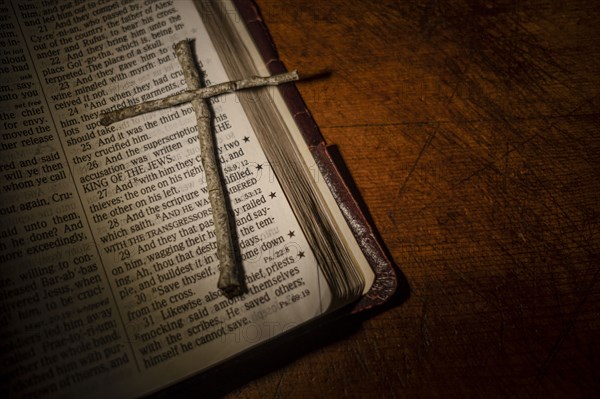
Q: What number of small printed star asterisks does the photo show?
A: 5